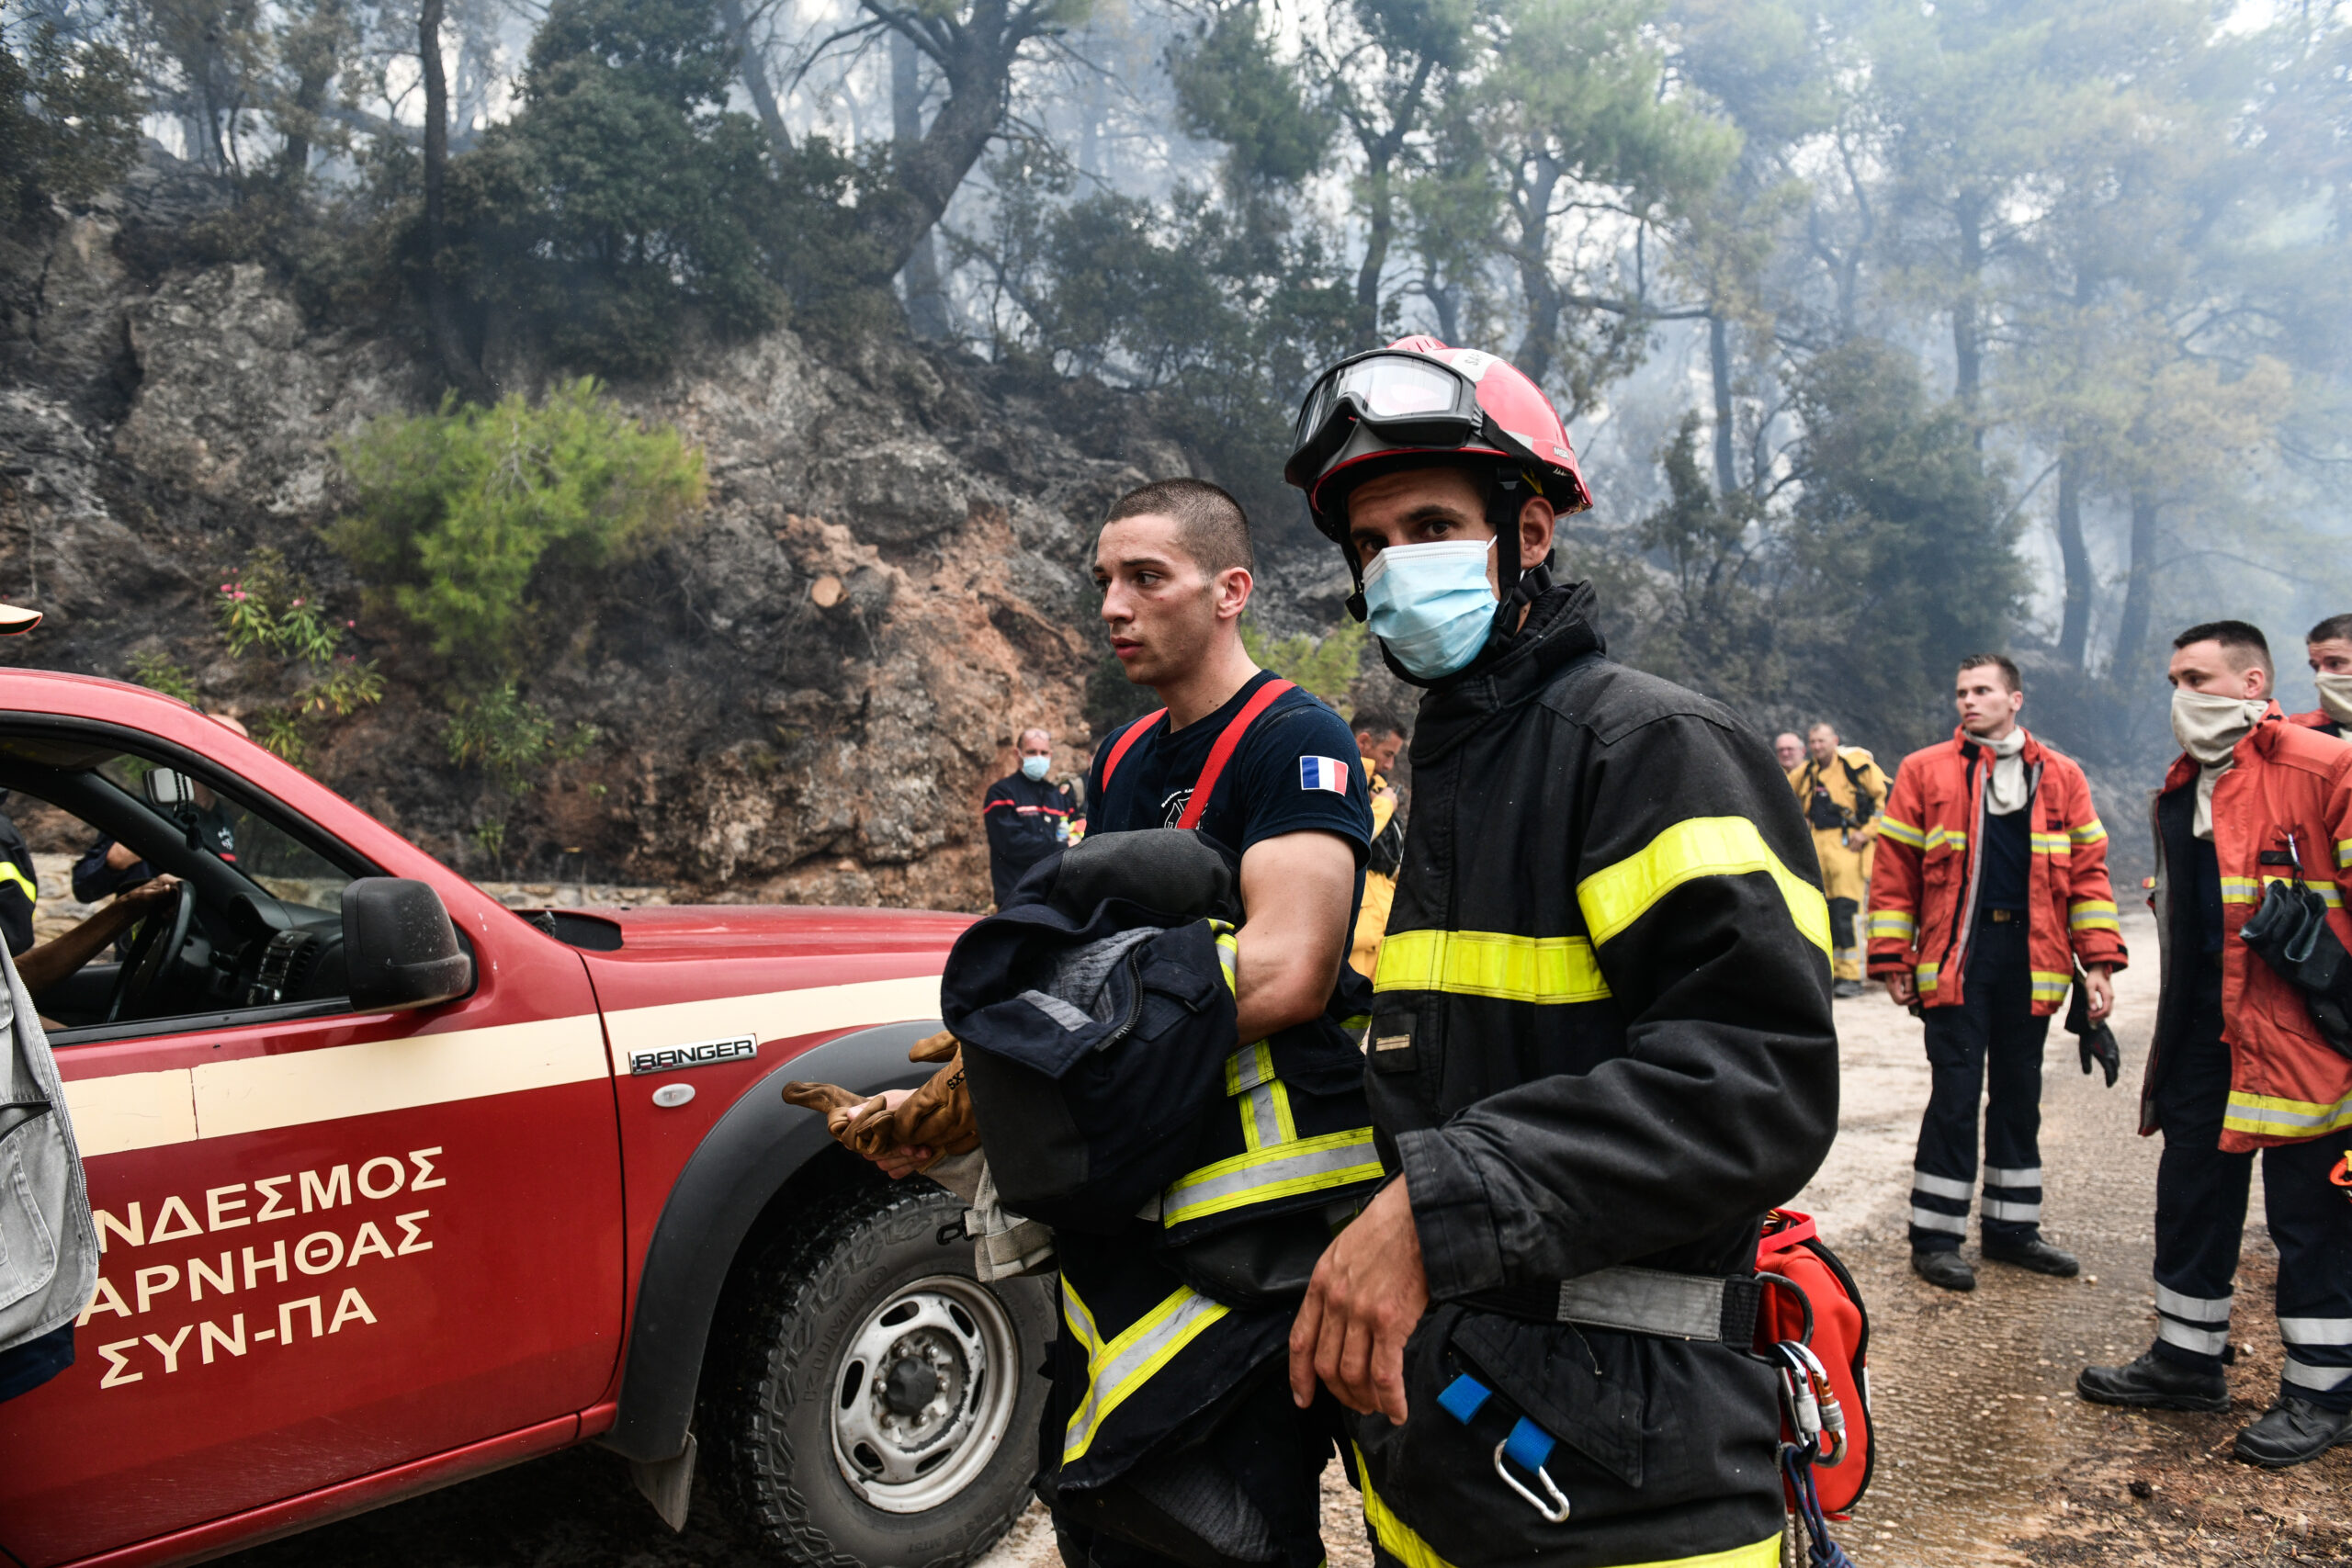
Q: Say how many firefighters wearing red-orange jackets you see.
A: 3